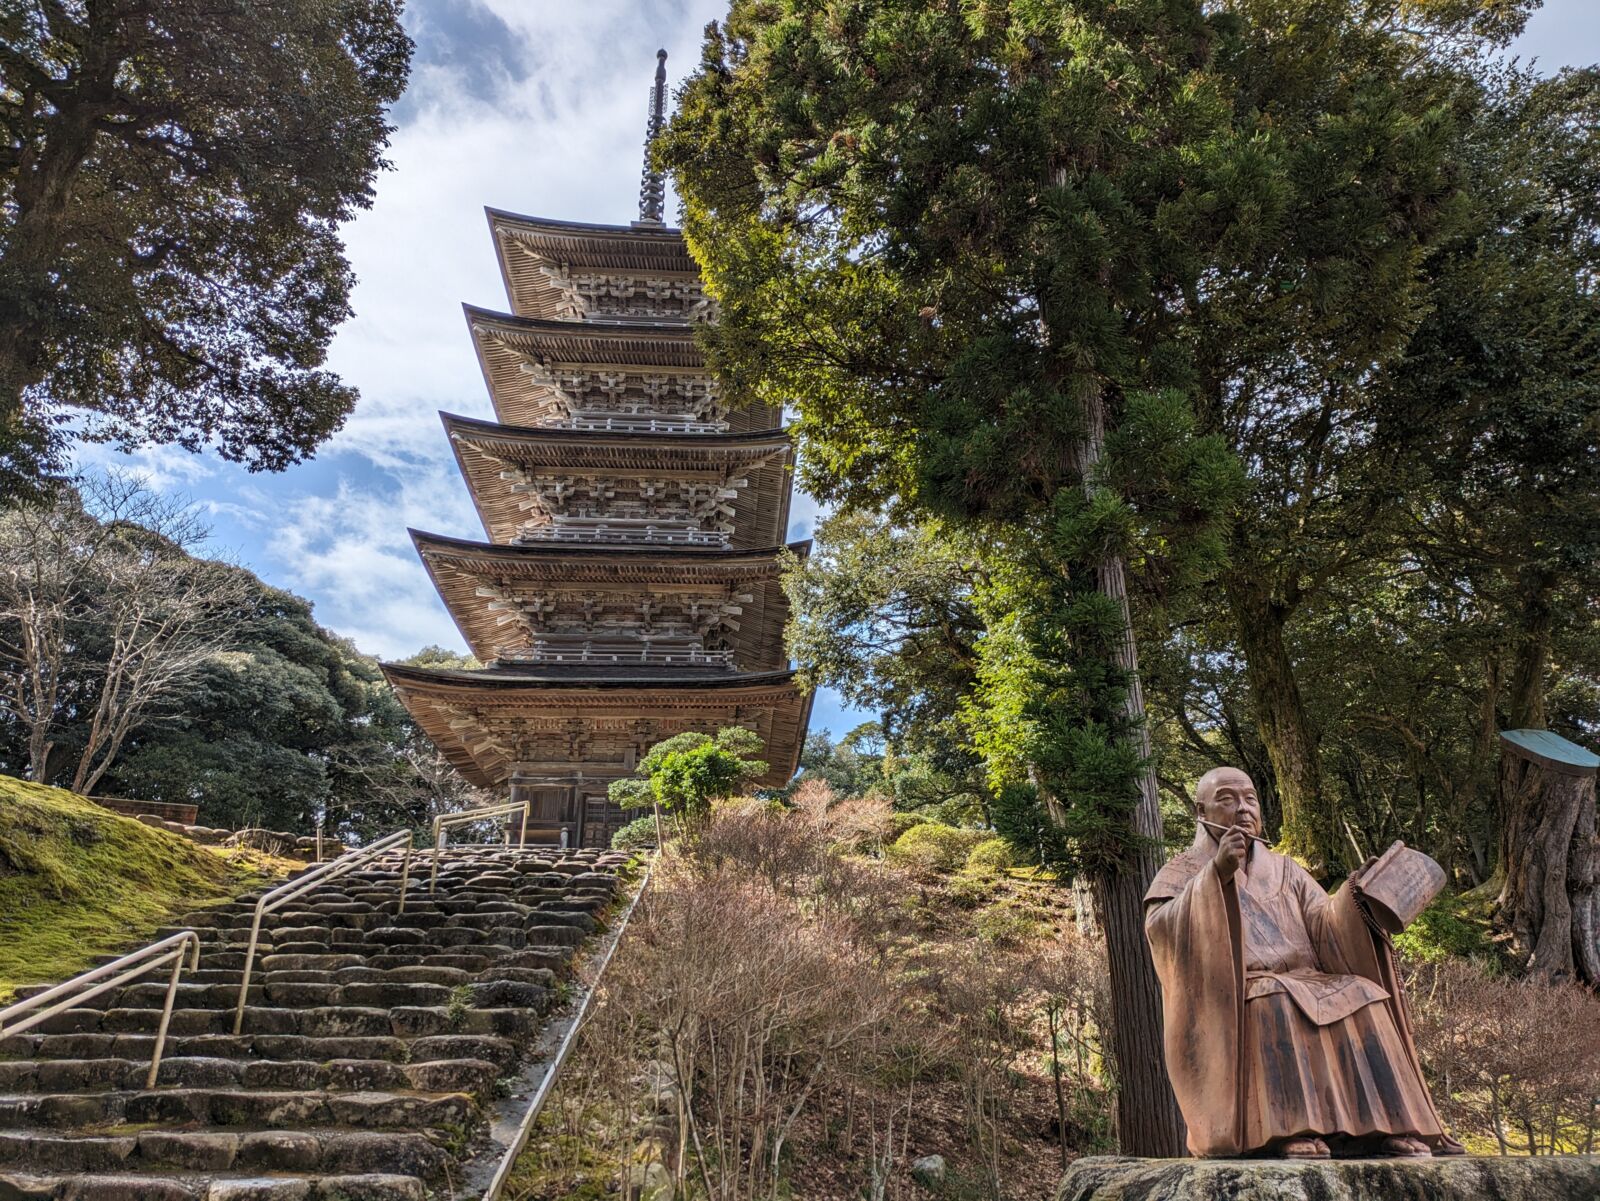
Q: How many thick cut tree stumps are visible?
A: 1